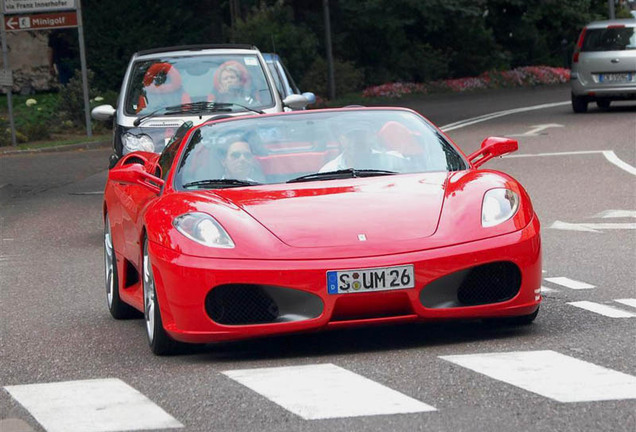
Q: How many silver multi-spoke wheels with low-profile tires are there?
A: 2